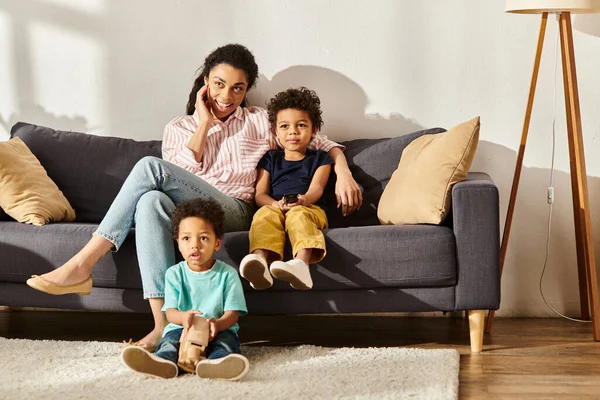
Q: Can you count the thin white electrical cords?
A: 1